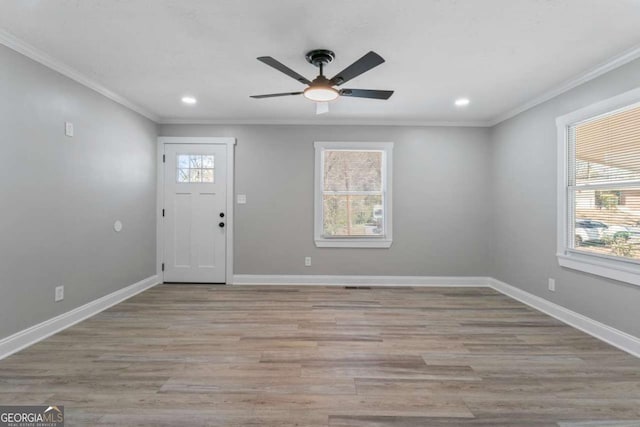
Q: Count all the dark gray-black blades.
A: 4